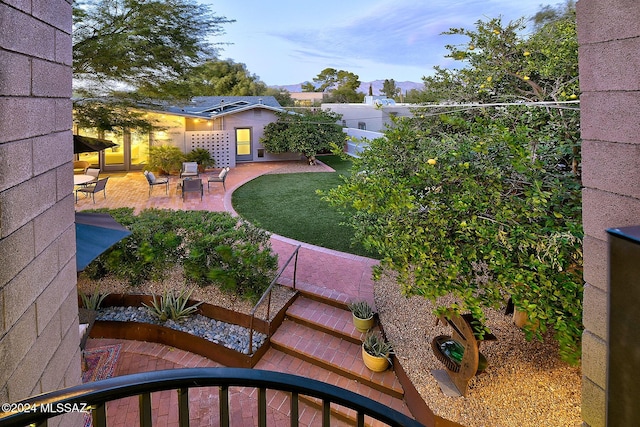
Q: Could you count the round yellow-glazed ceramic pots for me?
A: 2